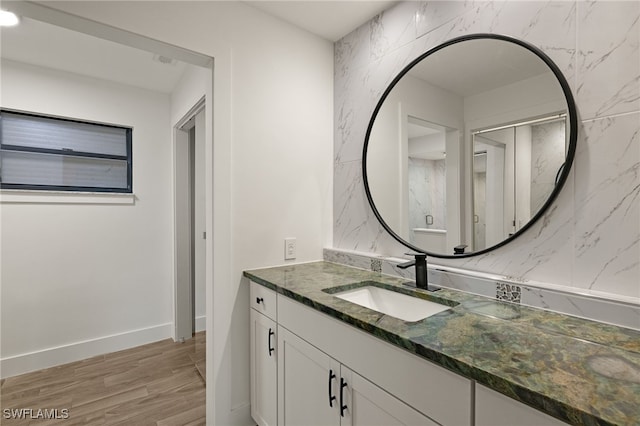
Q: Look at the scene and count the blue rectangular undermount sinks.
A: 0